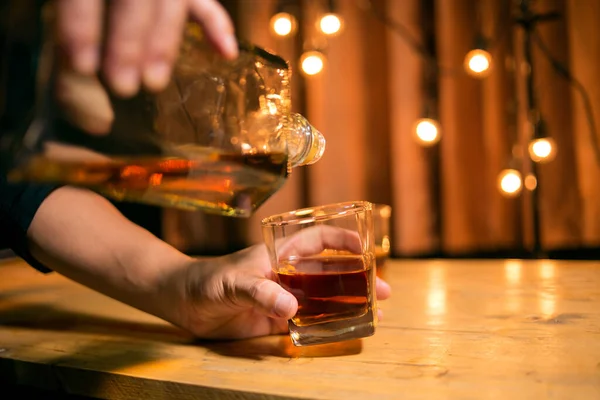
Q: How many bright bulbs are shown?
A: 7